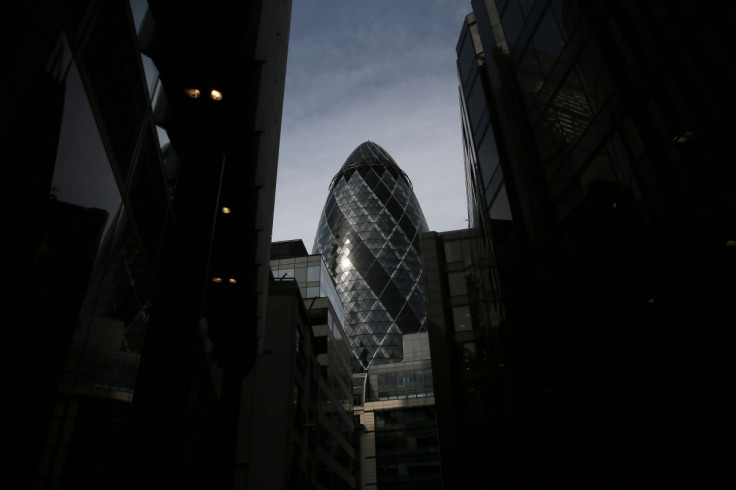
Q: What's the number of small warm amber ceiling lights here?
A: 5